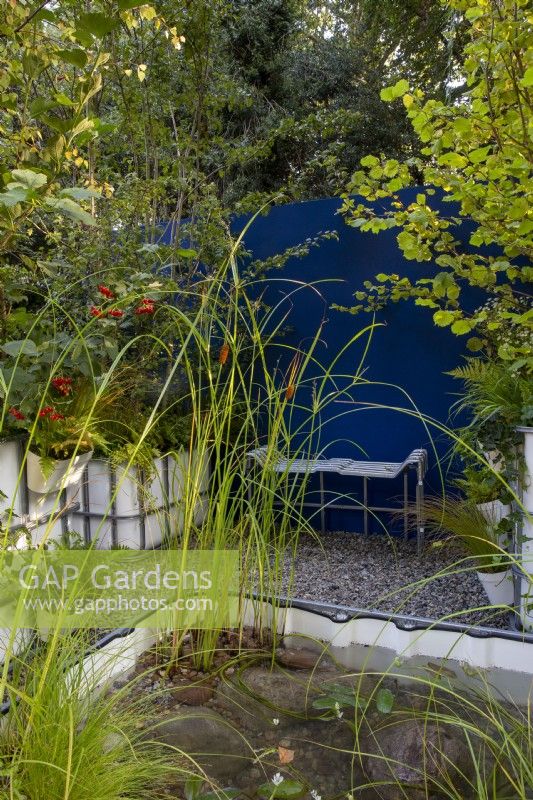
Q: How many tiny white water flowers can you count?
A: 4